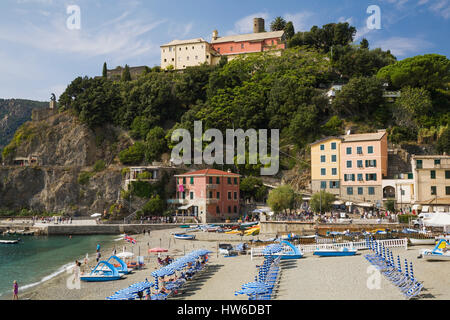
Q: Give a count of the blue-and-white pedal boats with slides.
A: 4